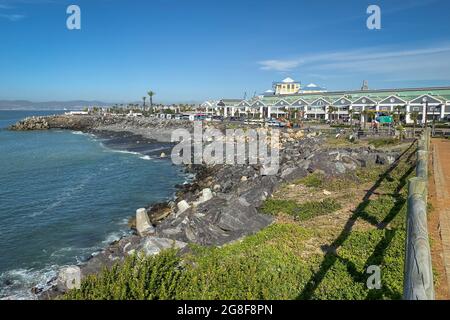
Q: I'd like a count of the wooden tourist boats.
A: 0